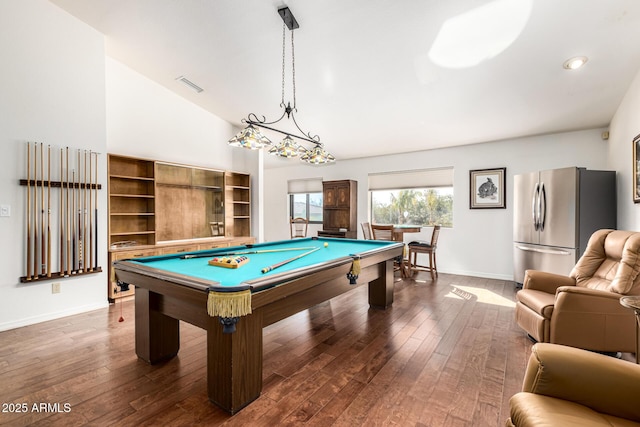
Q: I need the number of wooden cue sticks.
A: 13